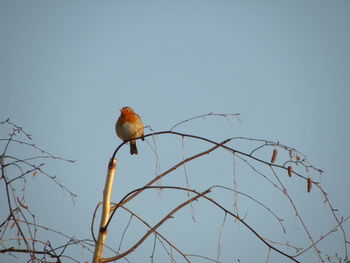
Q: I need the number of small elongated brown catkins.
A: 3